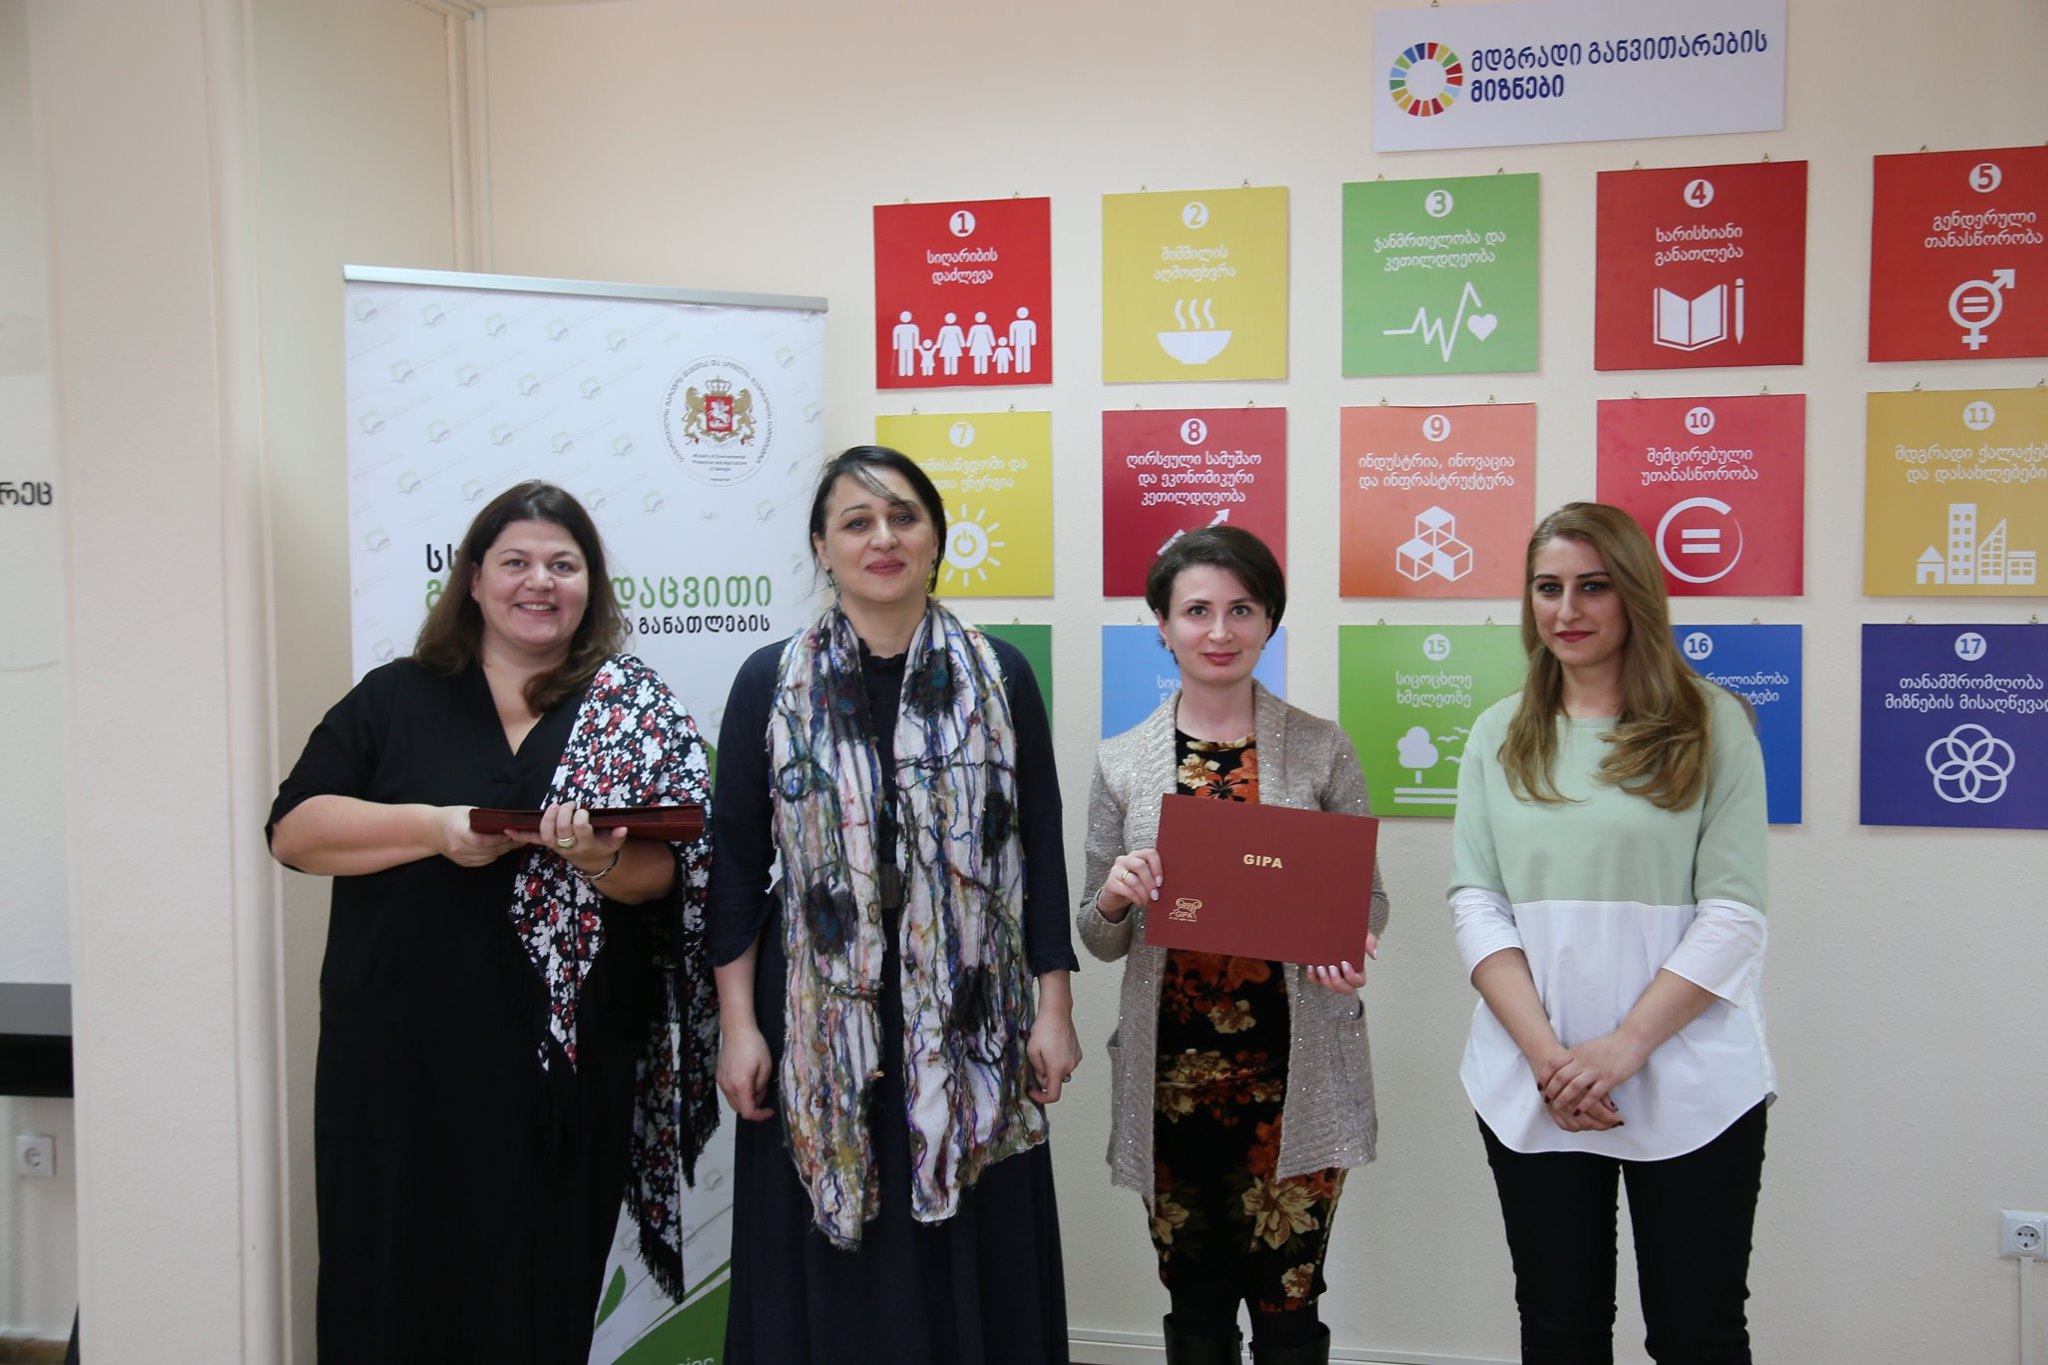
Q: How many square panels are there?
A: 15